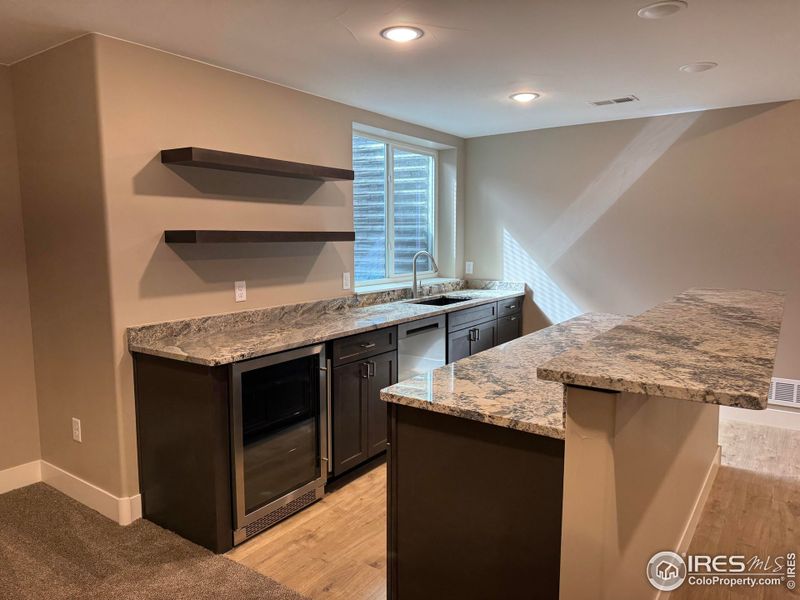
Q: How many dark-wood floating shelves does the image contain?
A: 2